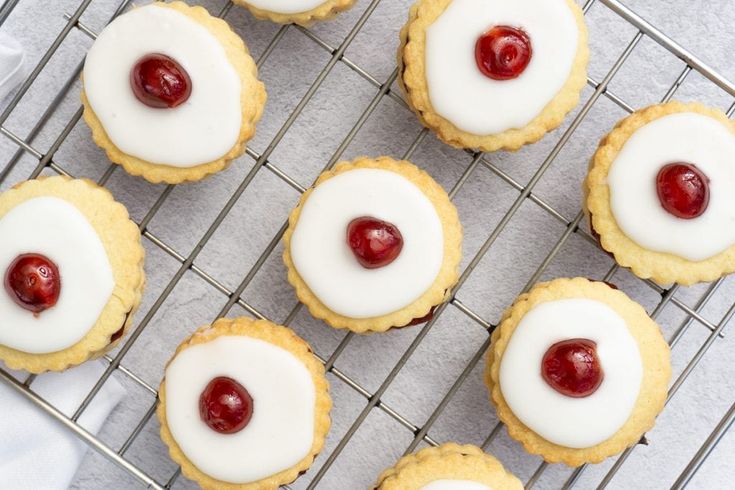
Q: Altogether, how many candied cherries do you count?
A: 7